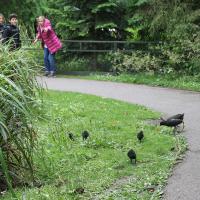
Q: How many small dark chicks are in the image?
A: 4